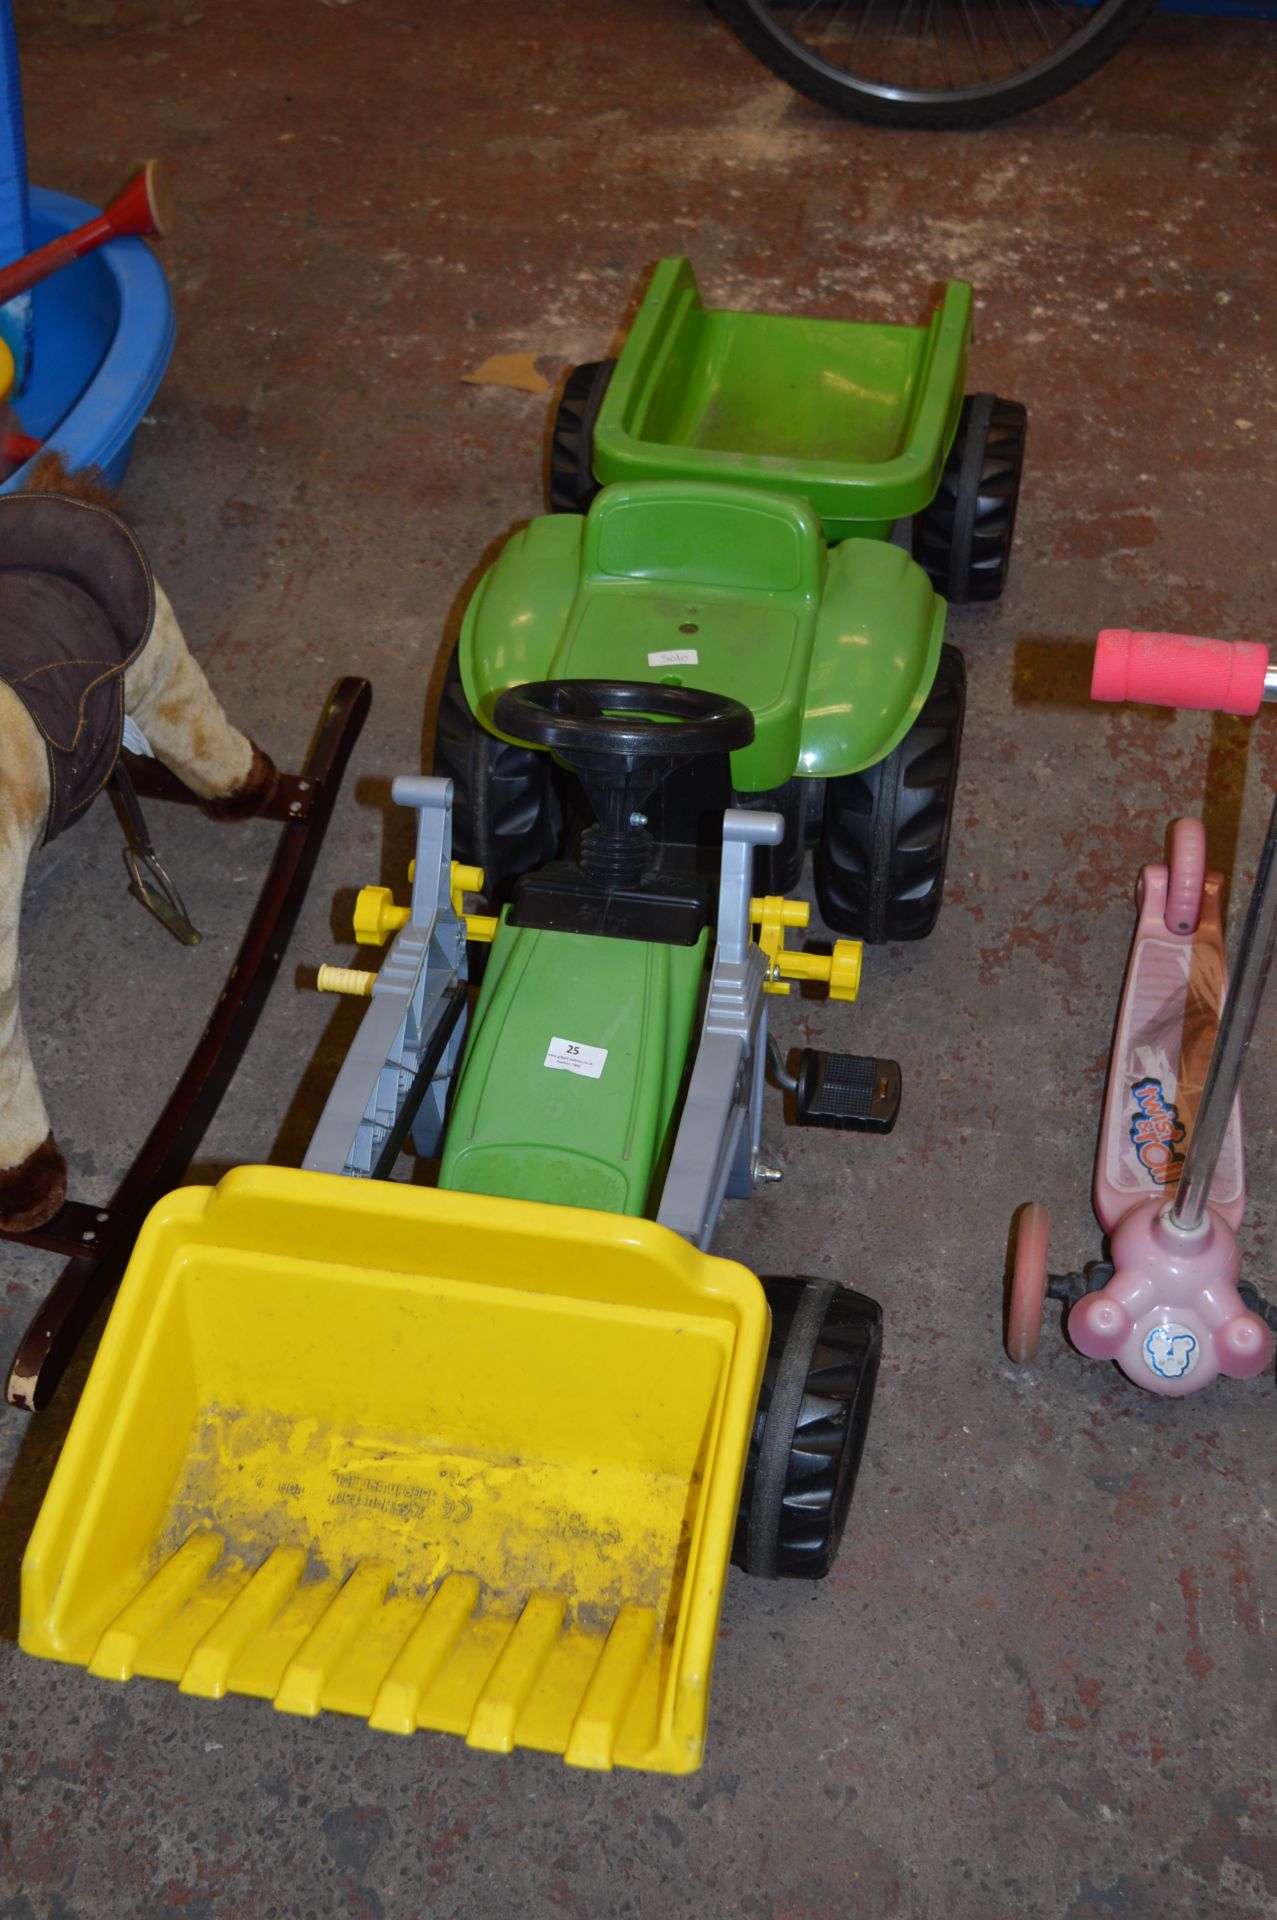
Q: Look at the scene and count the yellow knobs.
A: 2